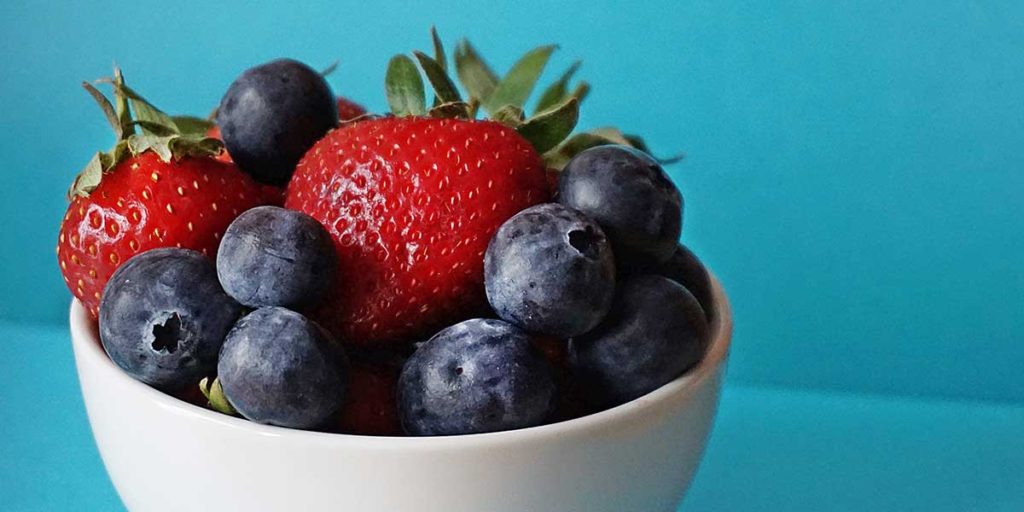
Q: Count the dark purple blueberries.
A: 9